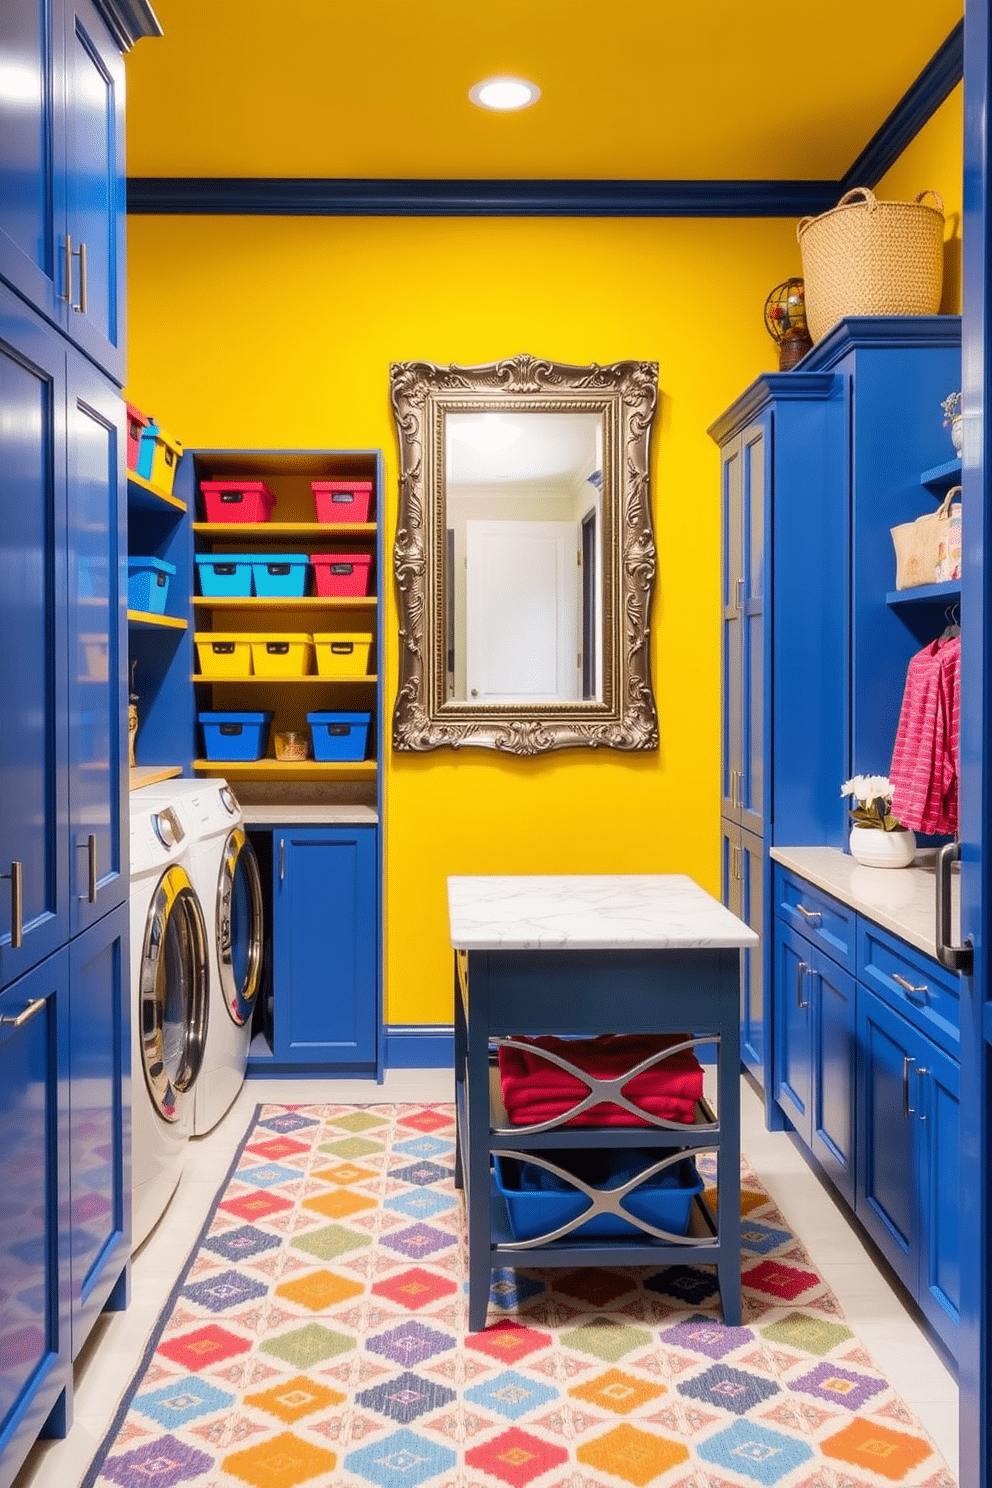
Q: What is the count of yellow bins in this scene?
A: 4